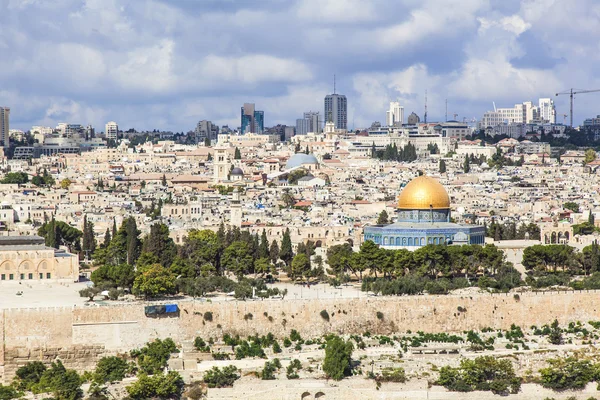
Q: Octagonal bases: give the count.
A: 1